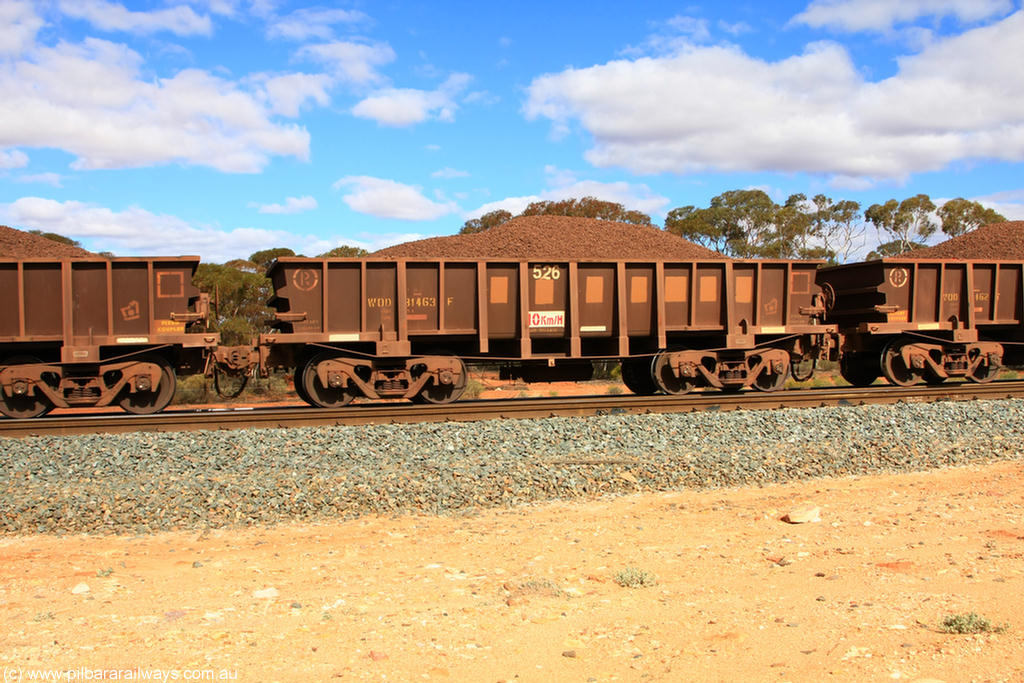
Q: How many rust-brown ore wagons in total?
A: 3